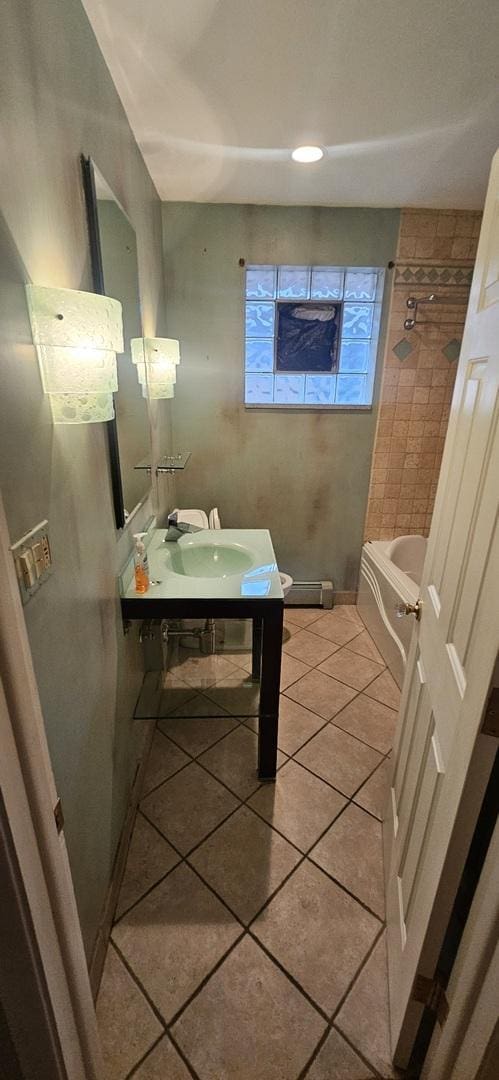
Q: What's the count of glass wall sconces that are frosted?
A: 2